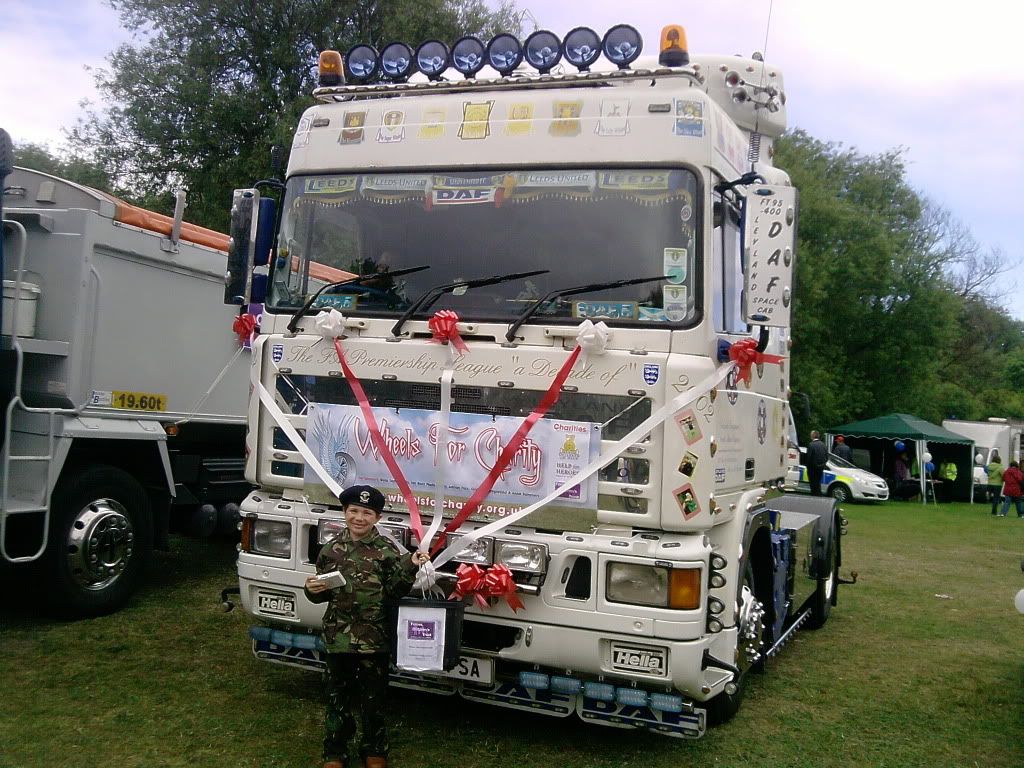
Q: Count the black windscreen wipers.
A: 3